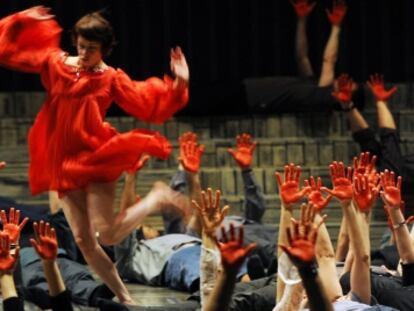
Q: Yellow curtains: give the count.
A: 0